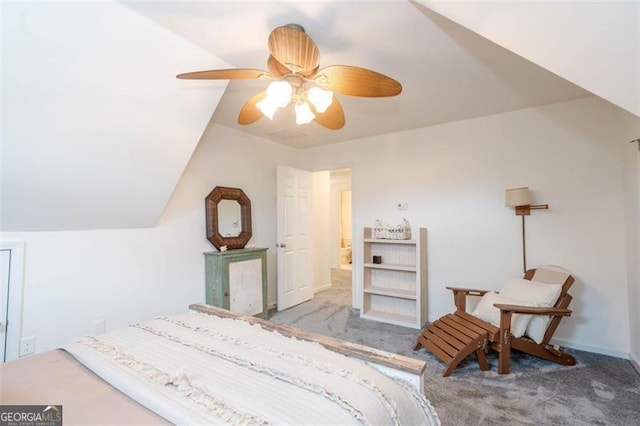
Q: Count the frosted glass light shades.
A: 4